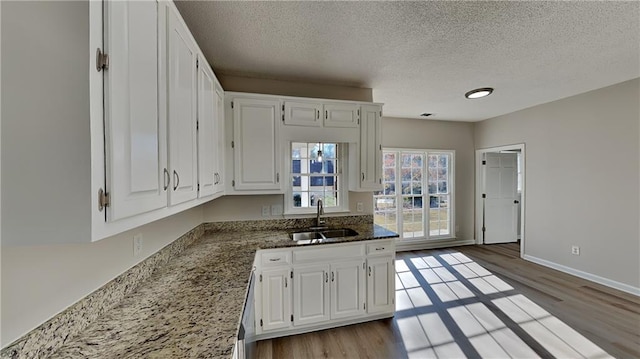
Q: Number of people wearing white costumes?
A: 0